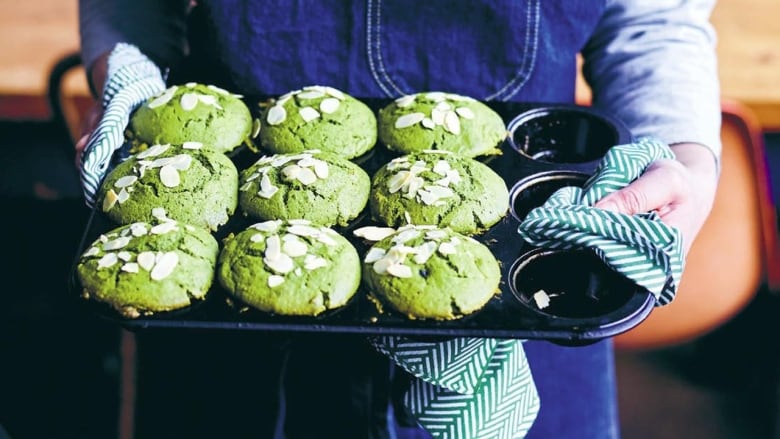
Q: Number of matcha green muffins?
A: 9